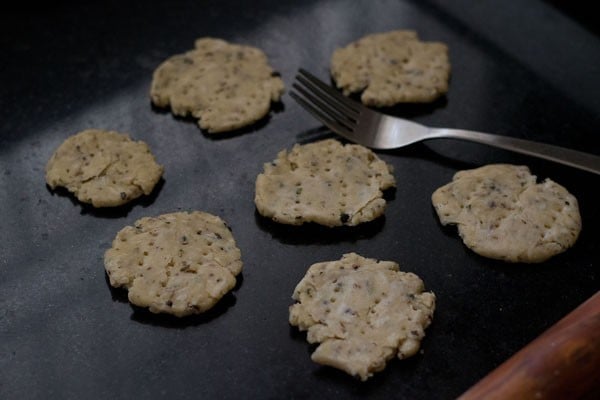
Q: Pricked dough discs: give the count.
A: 7